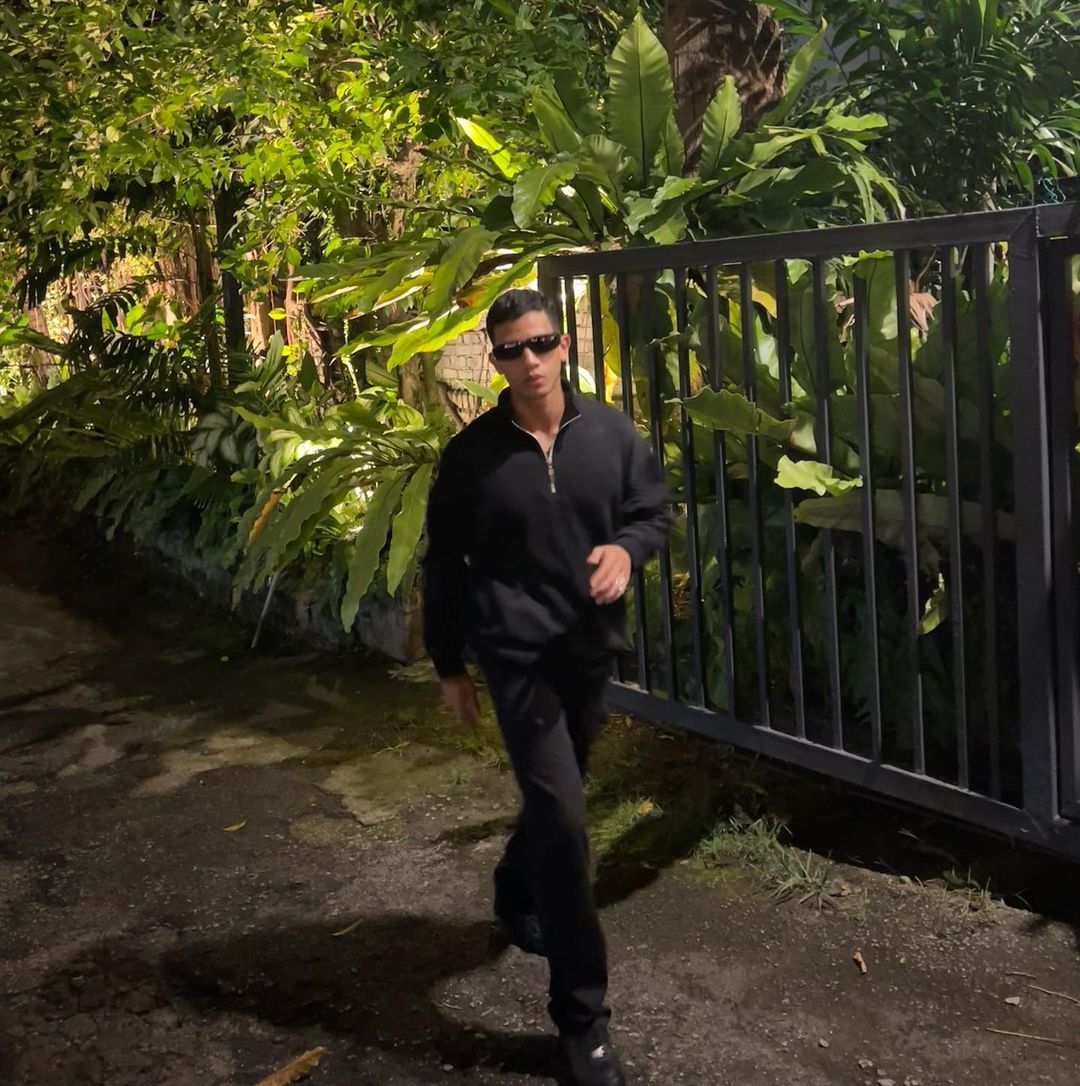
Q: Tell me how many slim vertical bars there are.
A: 13